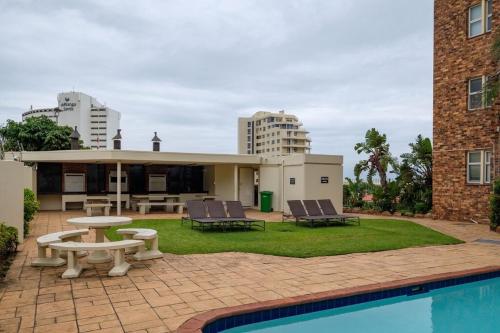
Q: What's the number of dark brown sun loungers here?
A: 6